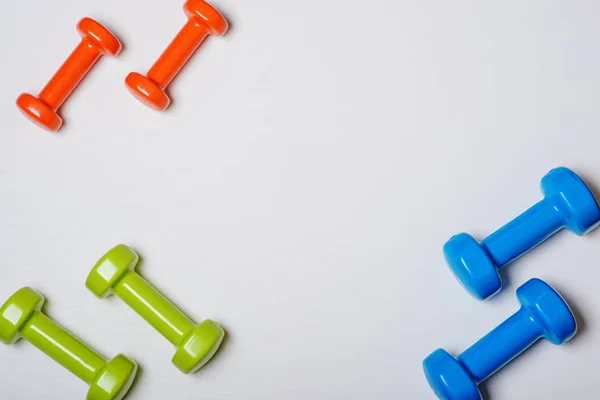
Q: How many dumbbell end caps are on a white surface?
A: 12